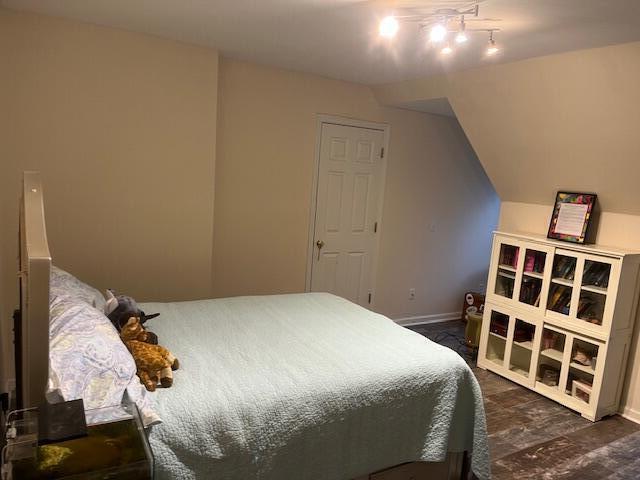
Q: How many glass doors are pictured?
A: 4